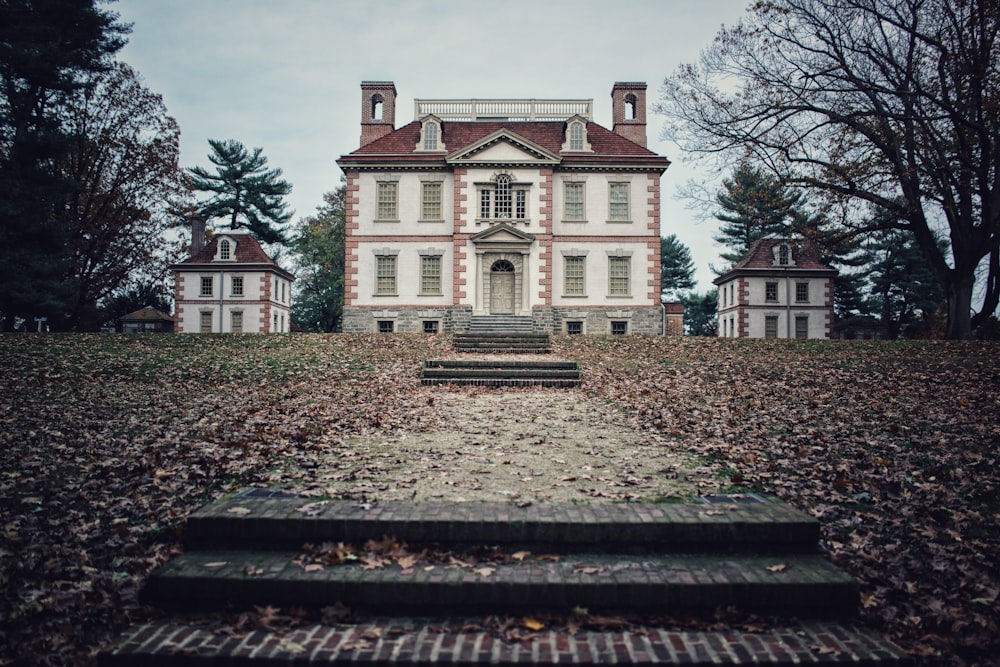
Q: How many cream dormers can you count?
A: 4